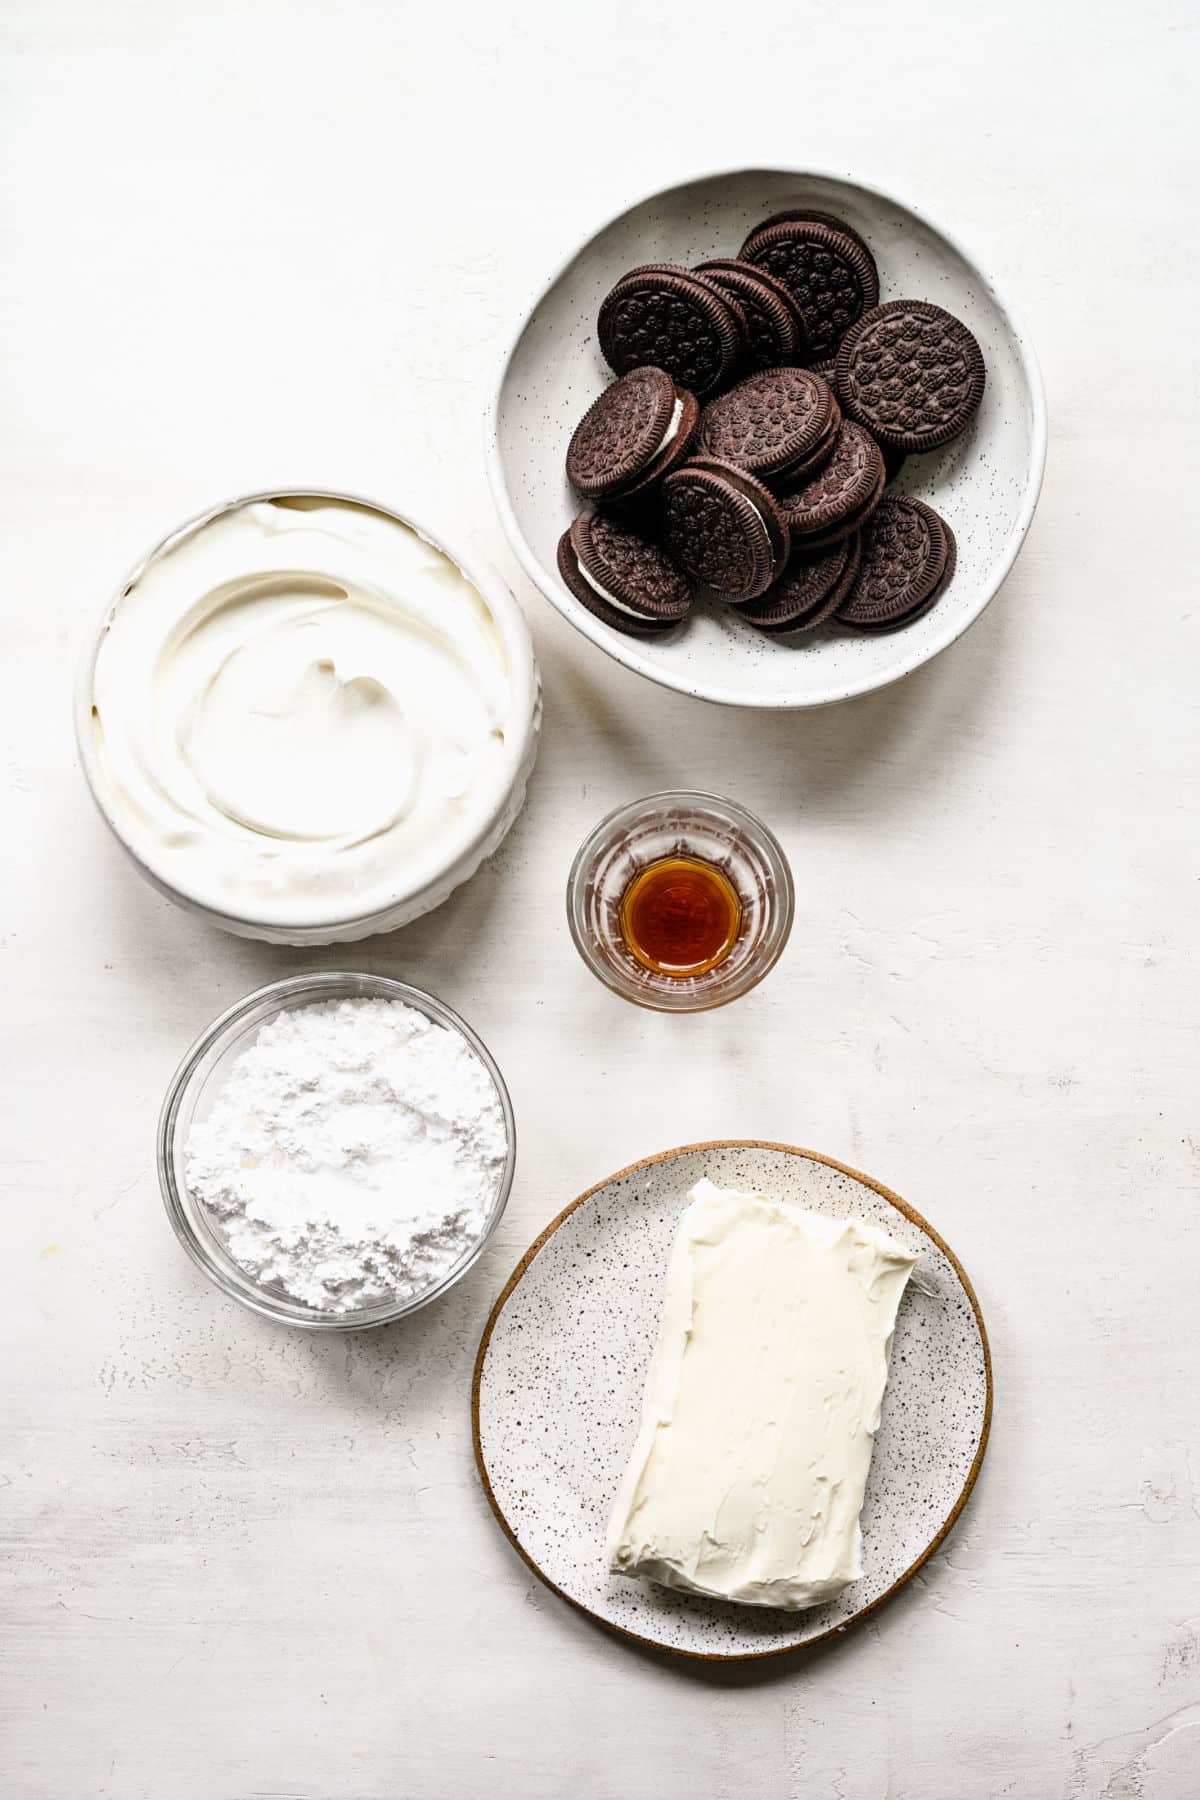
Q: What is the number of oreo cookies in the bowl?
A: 12